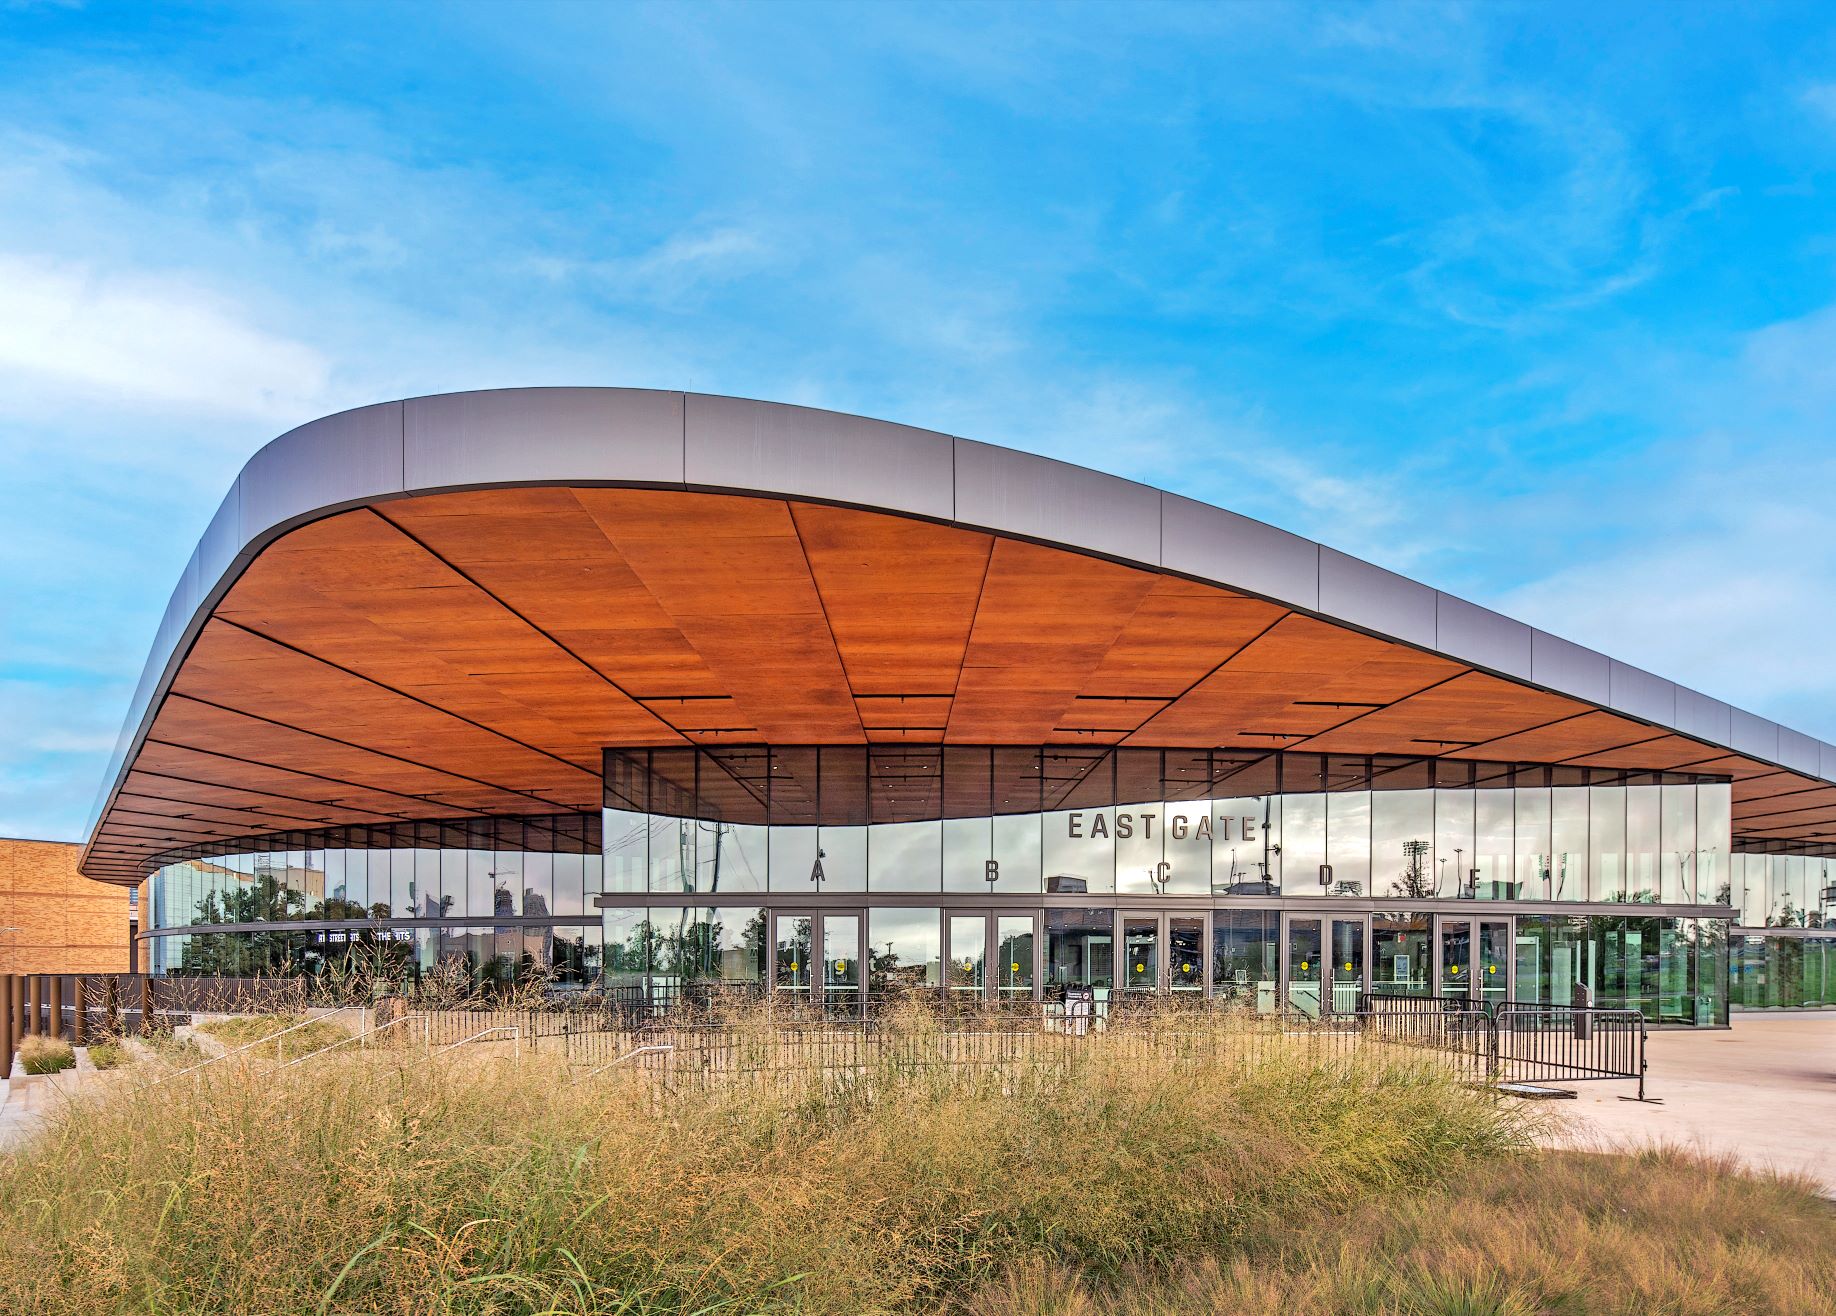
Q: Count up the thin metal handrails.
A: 4